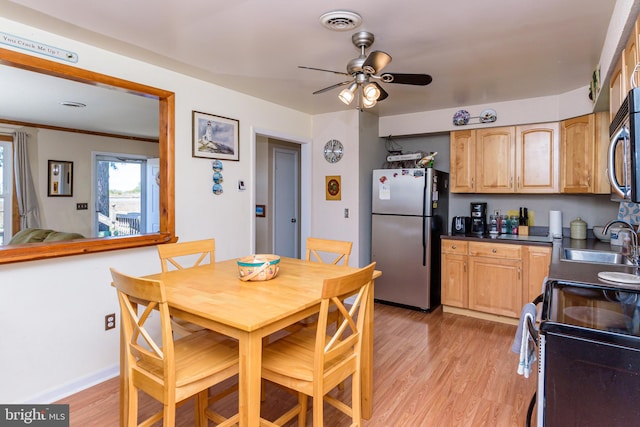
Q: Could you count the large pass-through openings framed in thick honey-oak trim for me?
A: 1